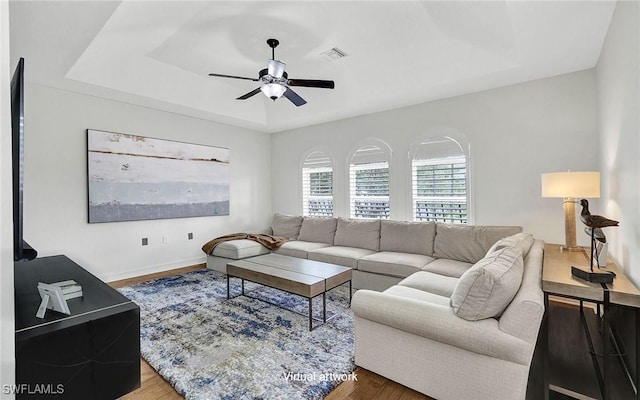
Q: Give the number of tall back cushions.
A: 7